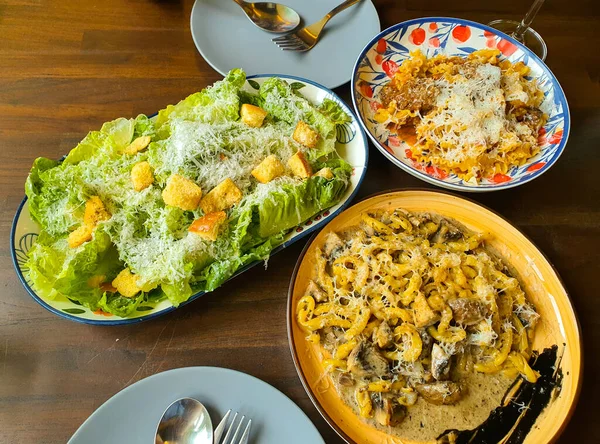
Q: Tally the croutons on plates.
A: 13